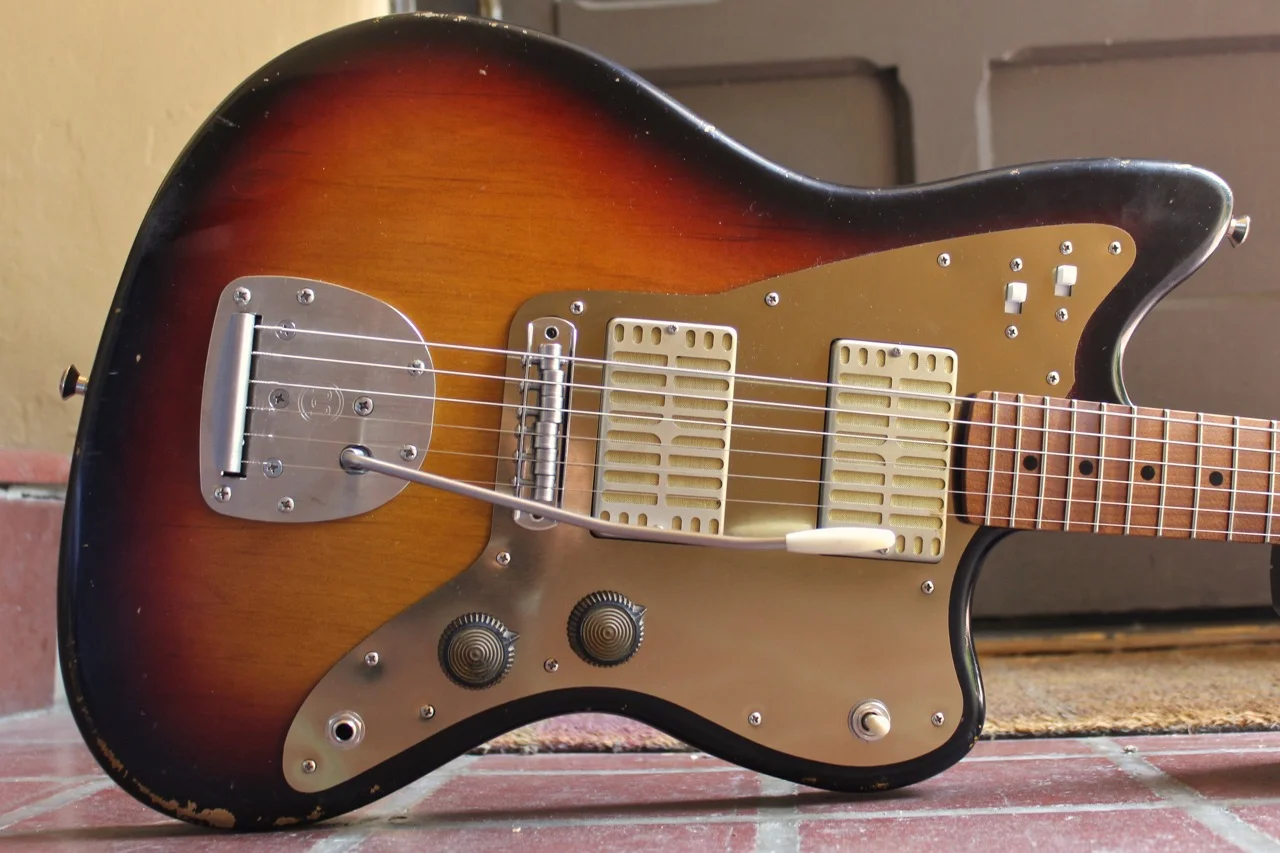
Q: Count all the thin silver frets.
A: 10